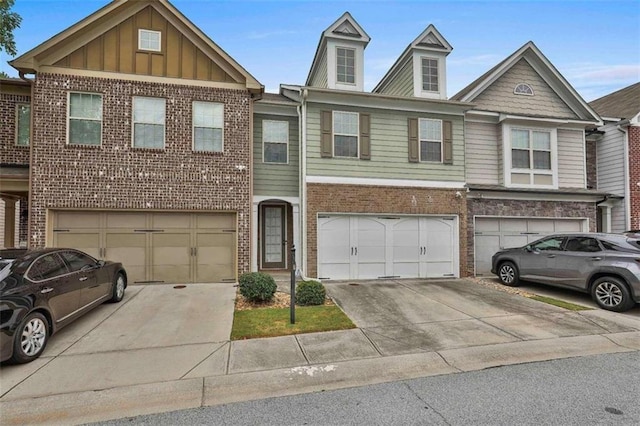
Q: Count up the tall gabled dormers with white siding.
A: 2